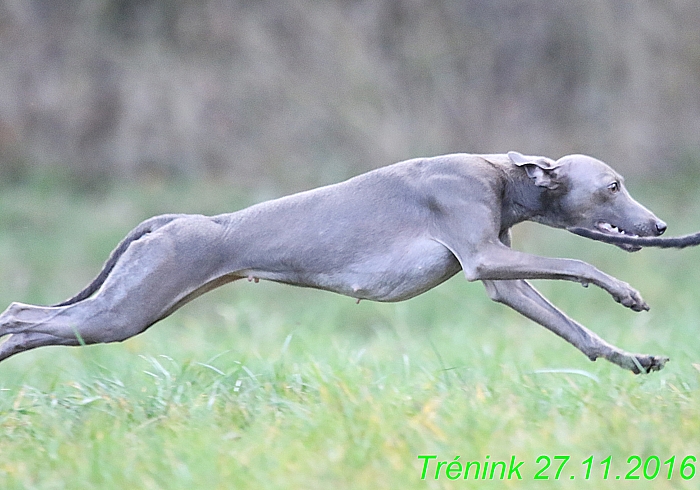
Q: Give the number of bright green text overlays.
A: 1